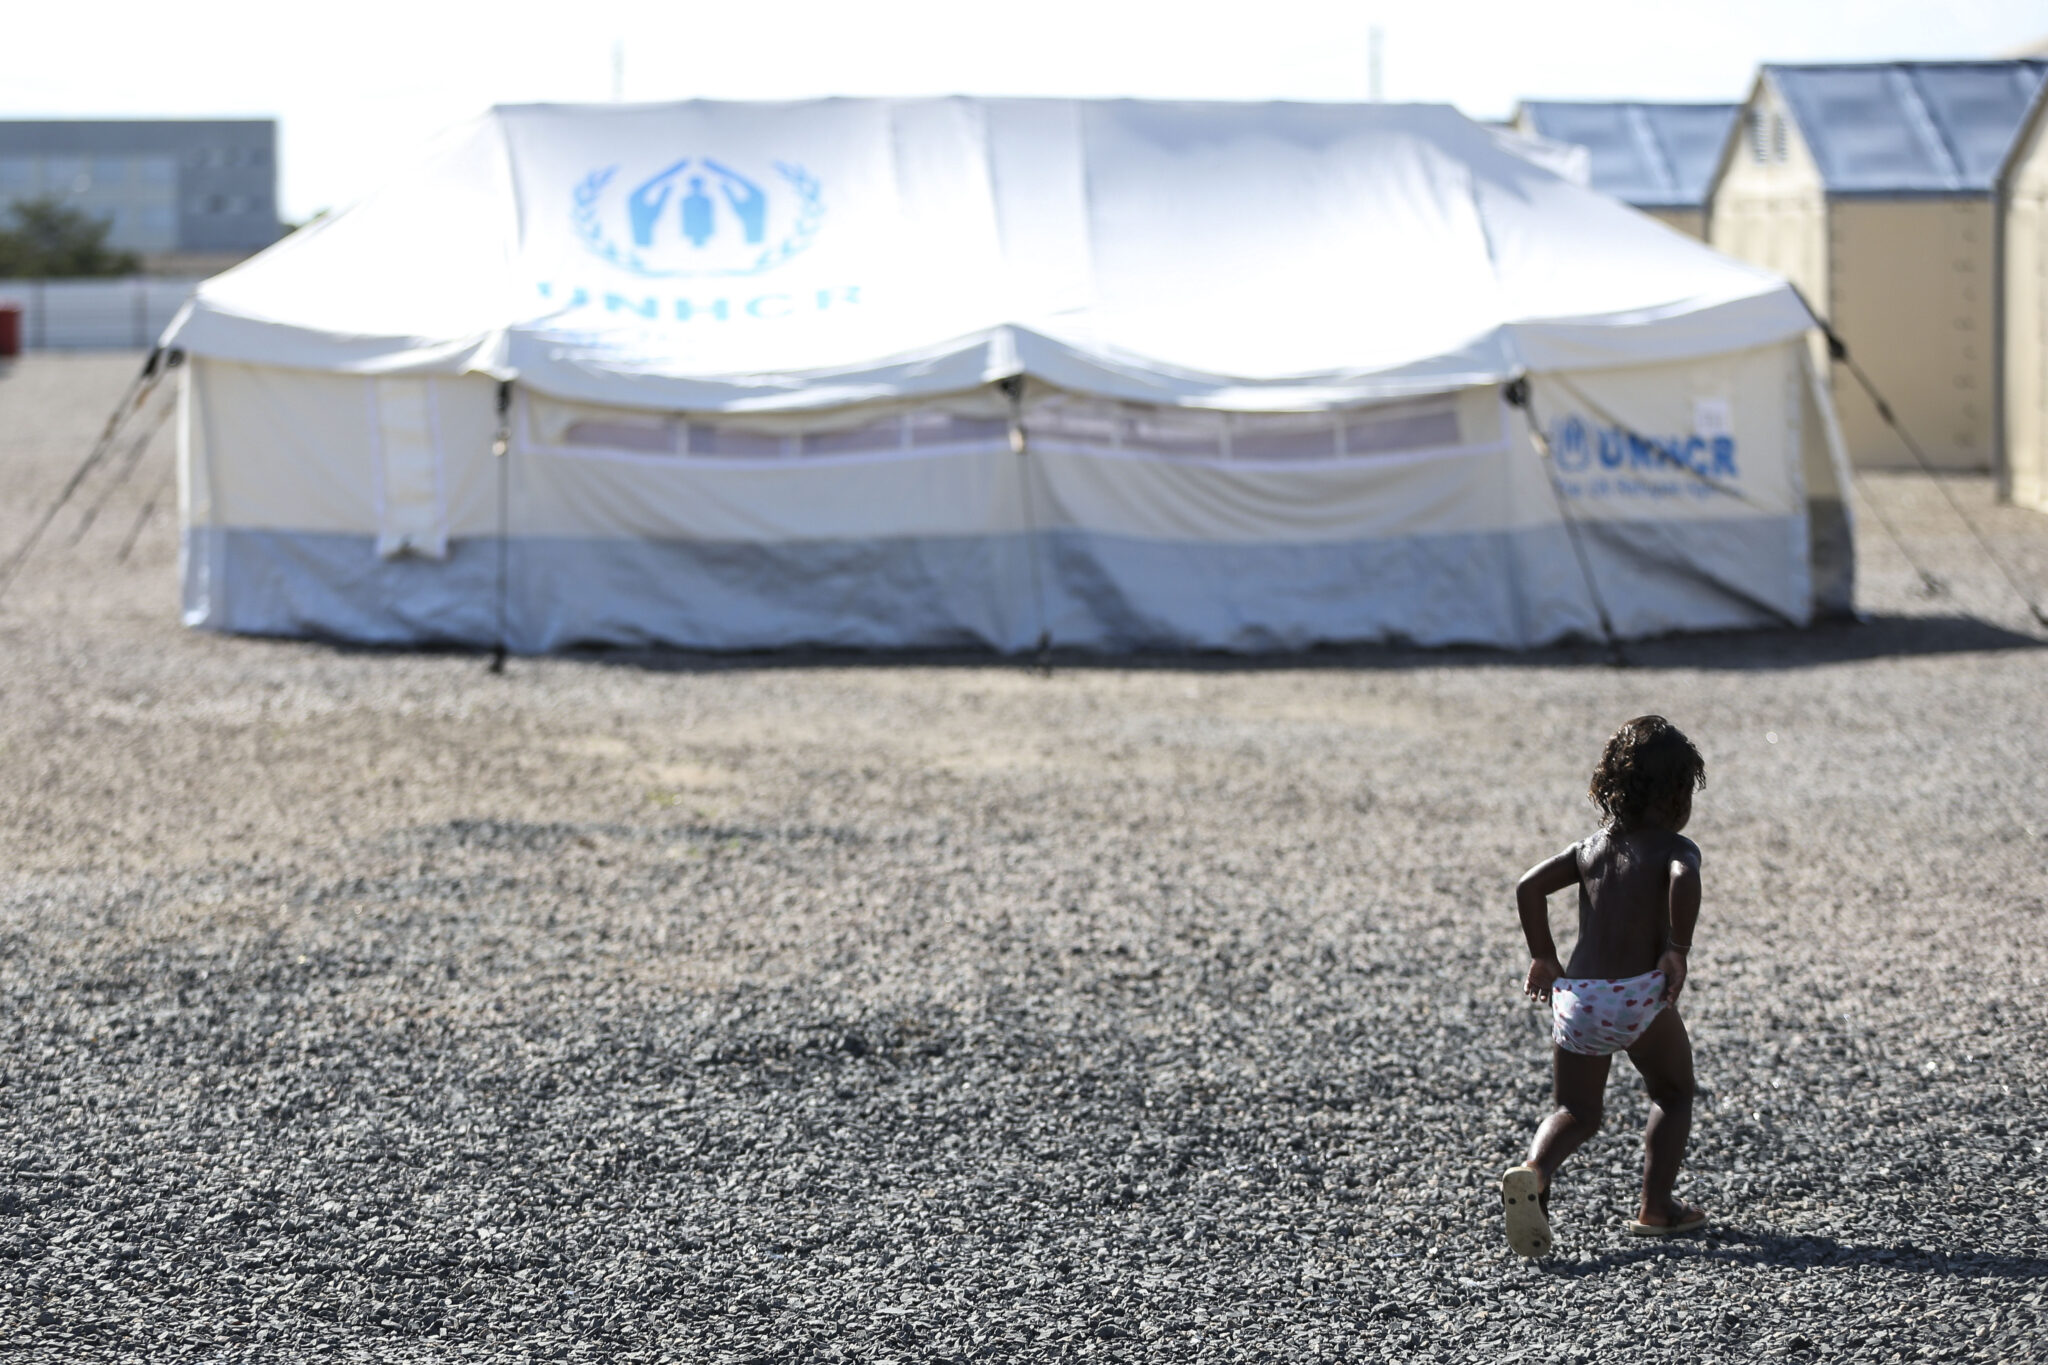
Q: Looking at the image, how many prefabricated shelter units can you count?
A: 3